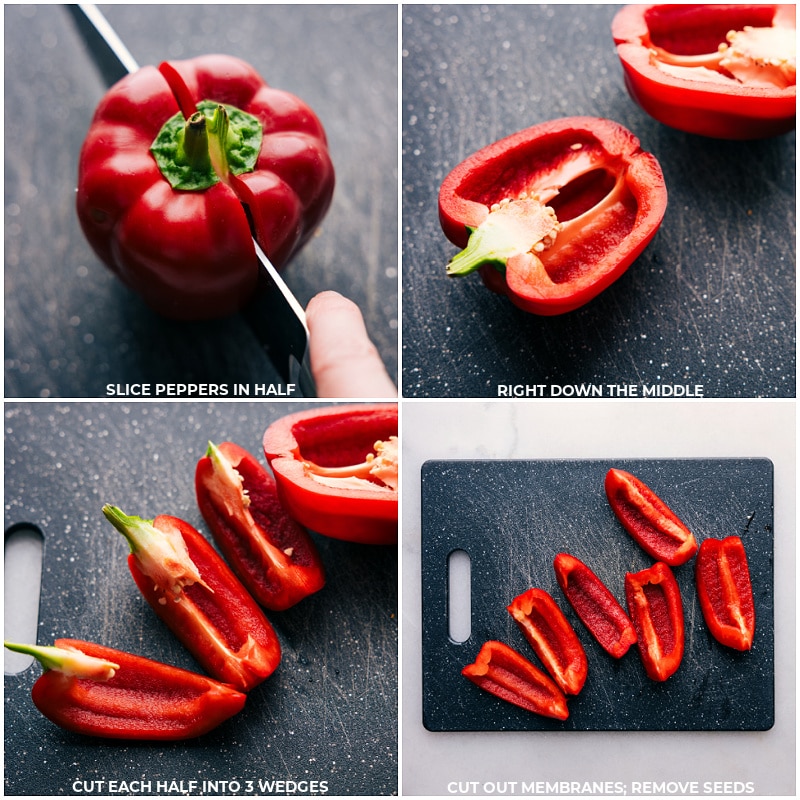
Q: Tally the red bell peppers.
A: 1